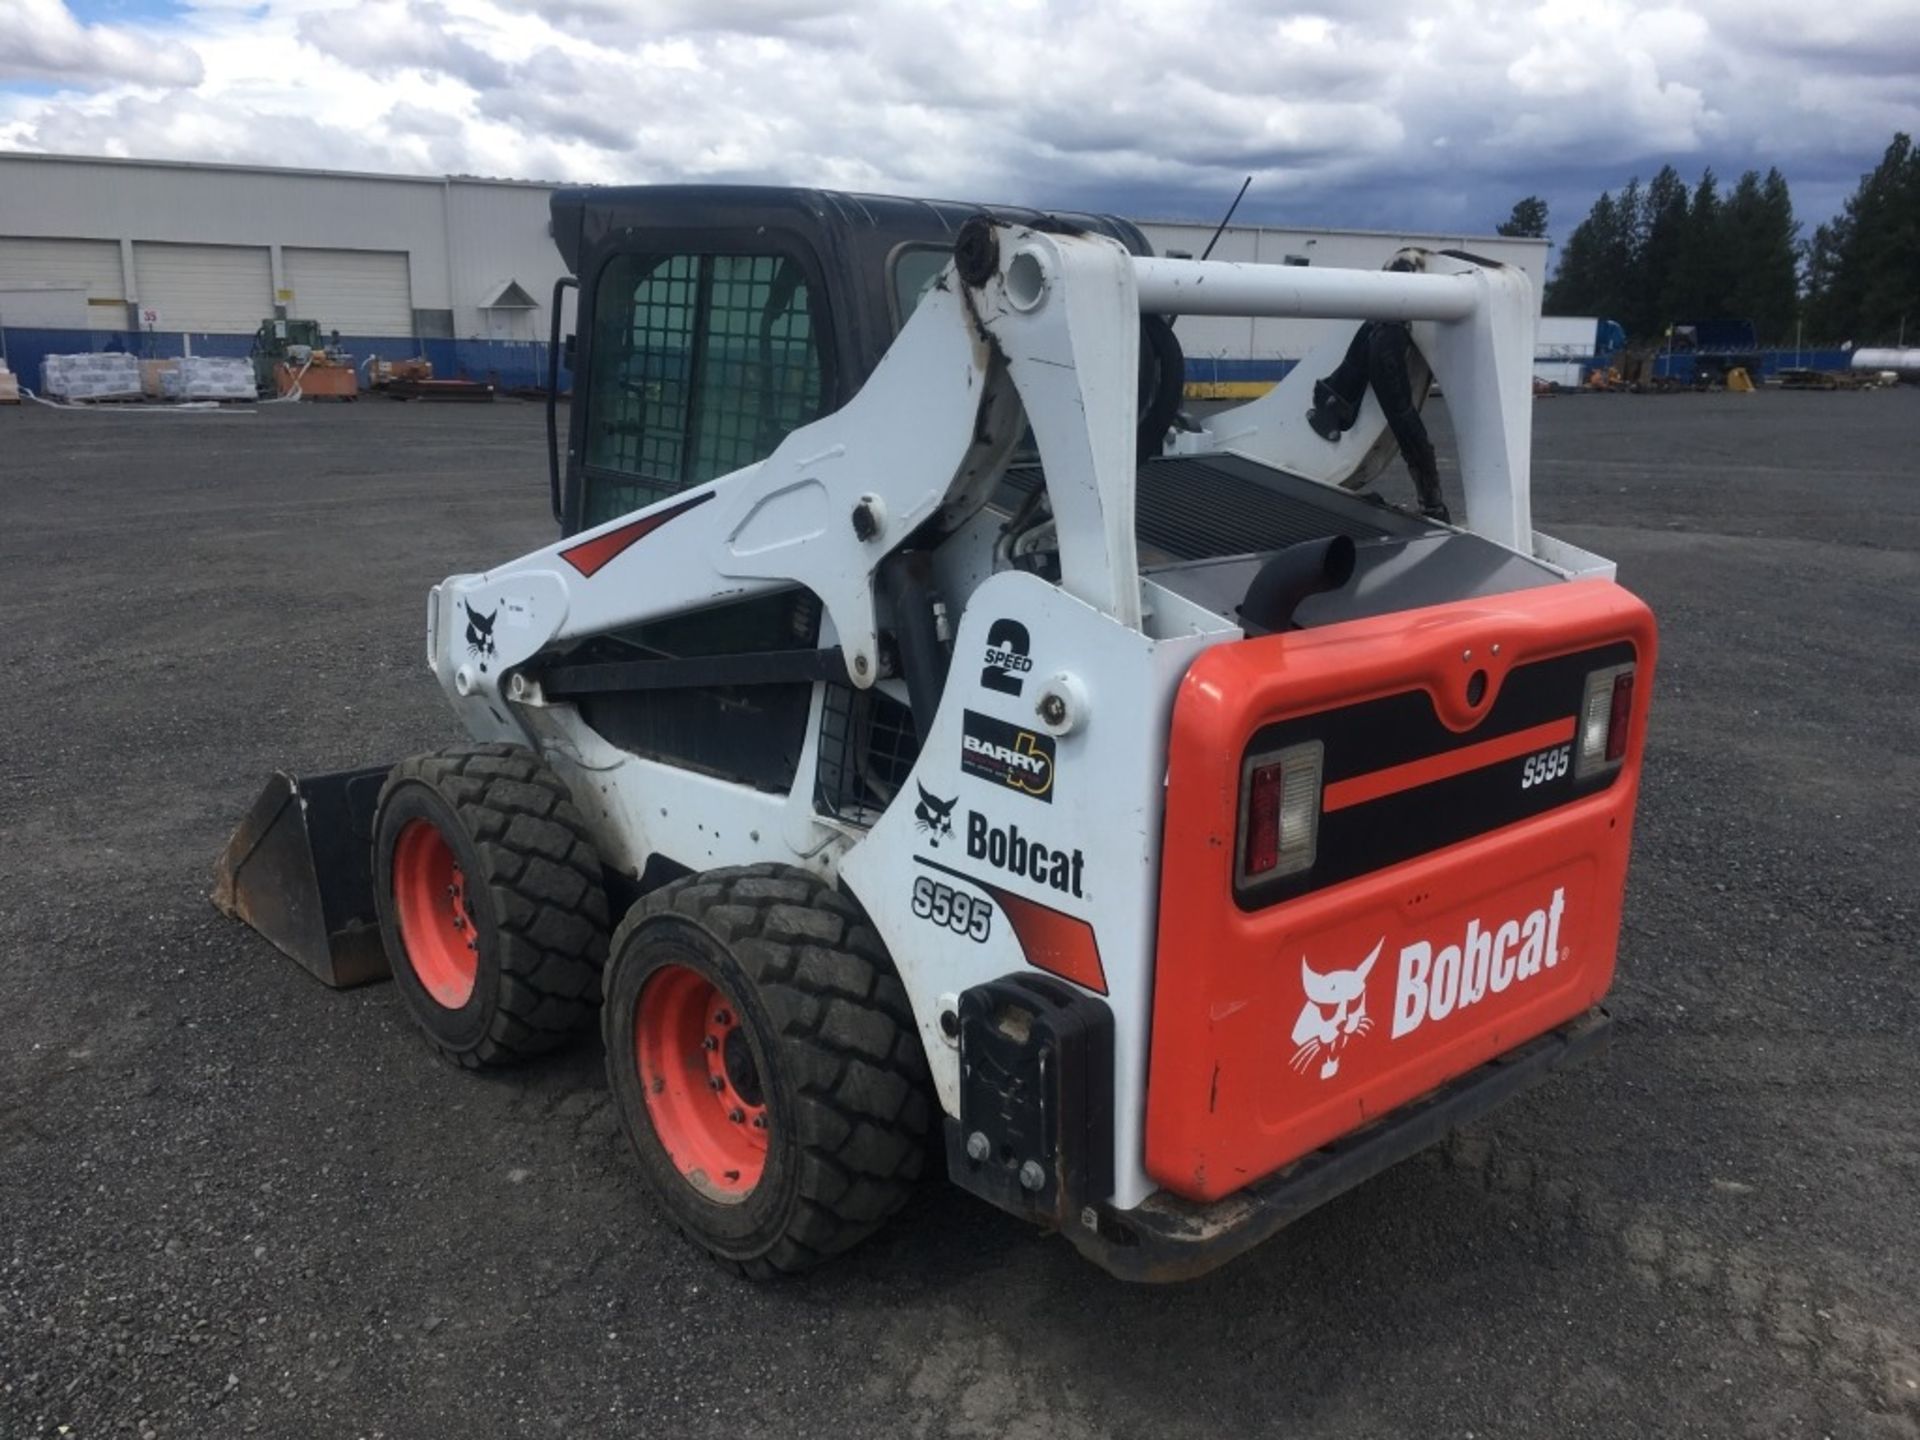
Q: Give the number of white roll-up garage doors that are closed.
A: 3